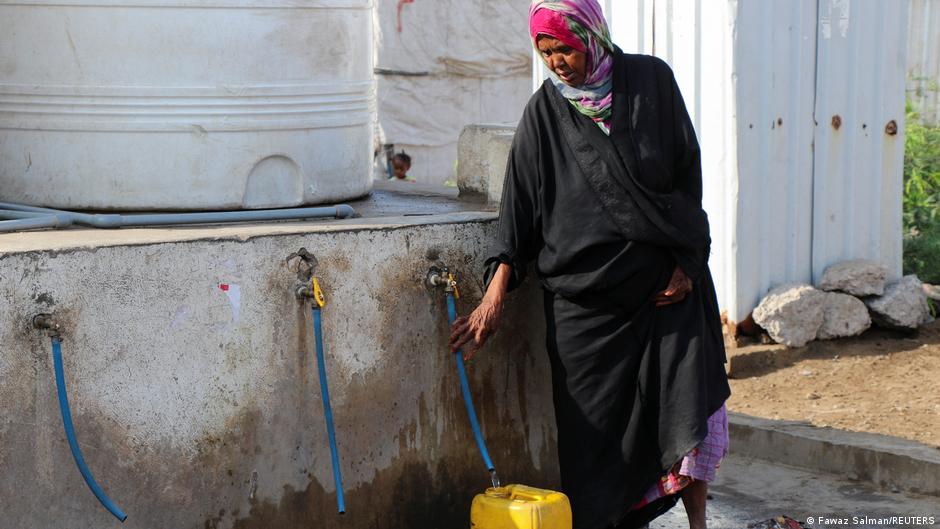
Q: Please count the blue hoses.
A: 3